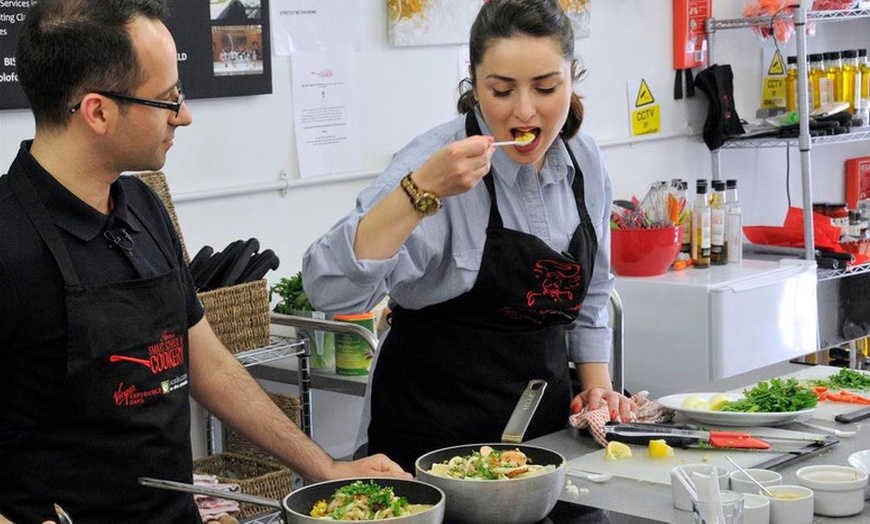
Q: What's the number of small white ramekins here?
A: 5